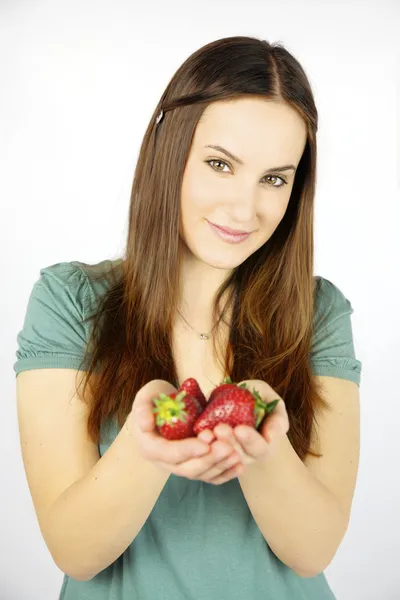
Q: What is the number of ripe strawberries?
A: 4